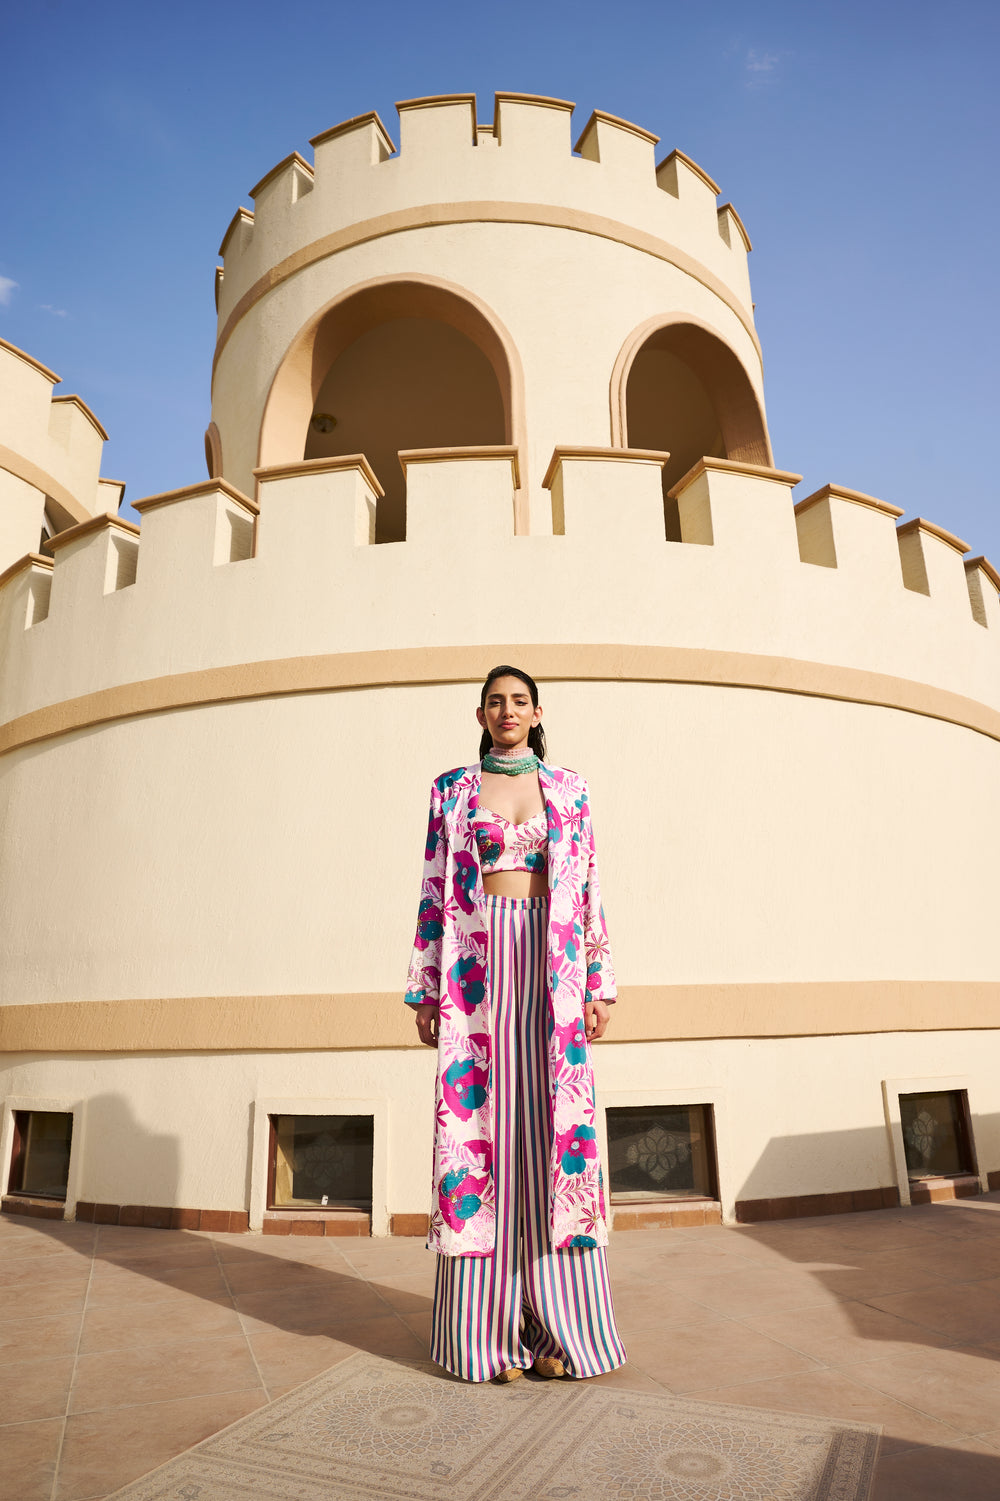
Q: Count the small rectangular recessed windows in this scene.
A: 4